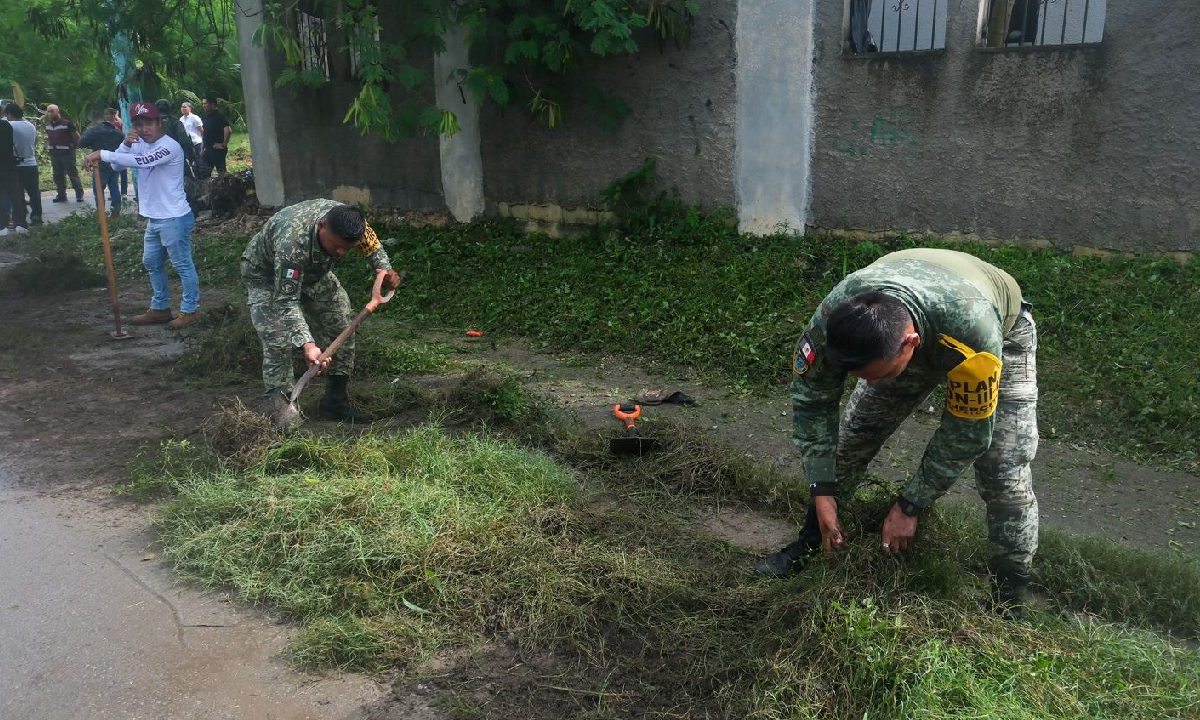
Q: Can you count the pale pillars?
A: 3